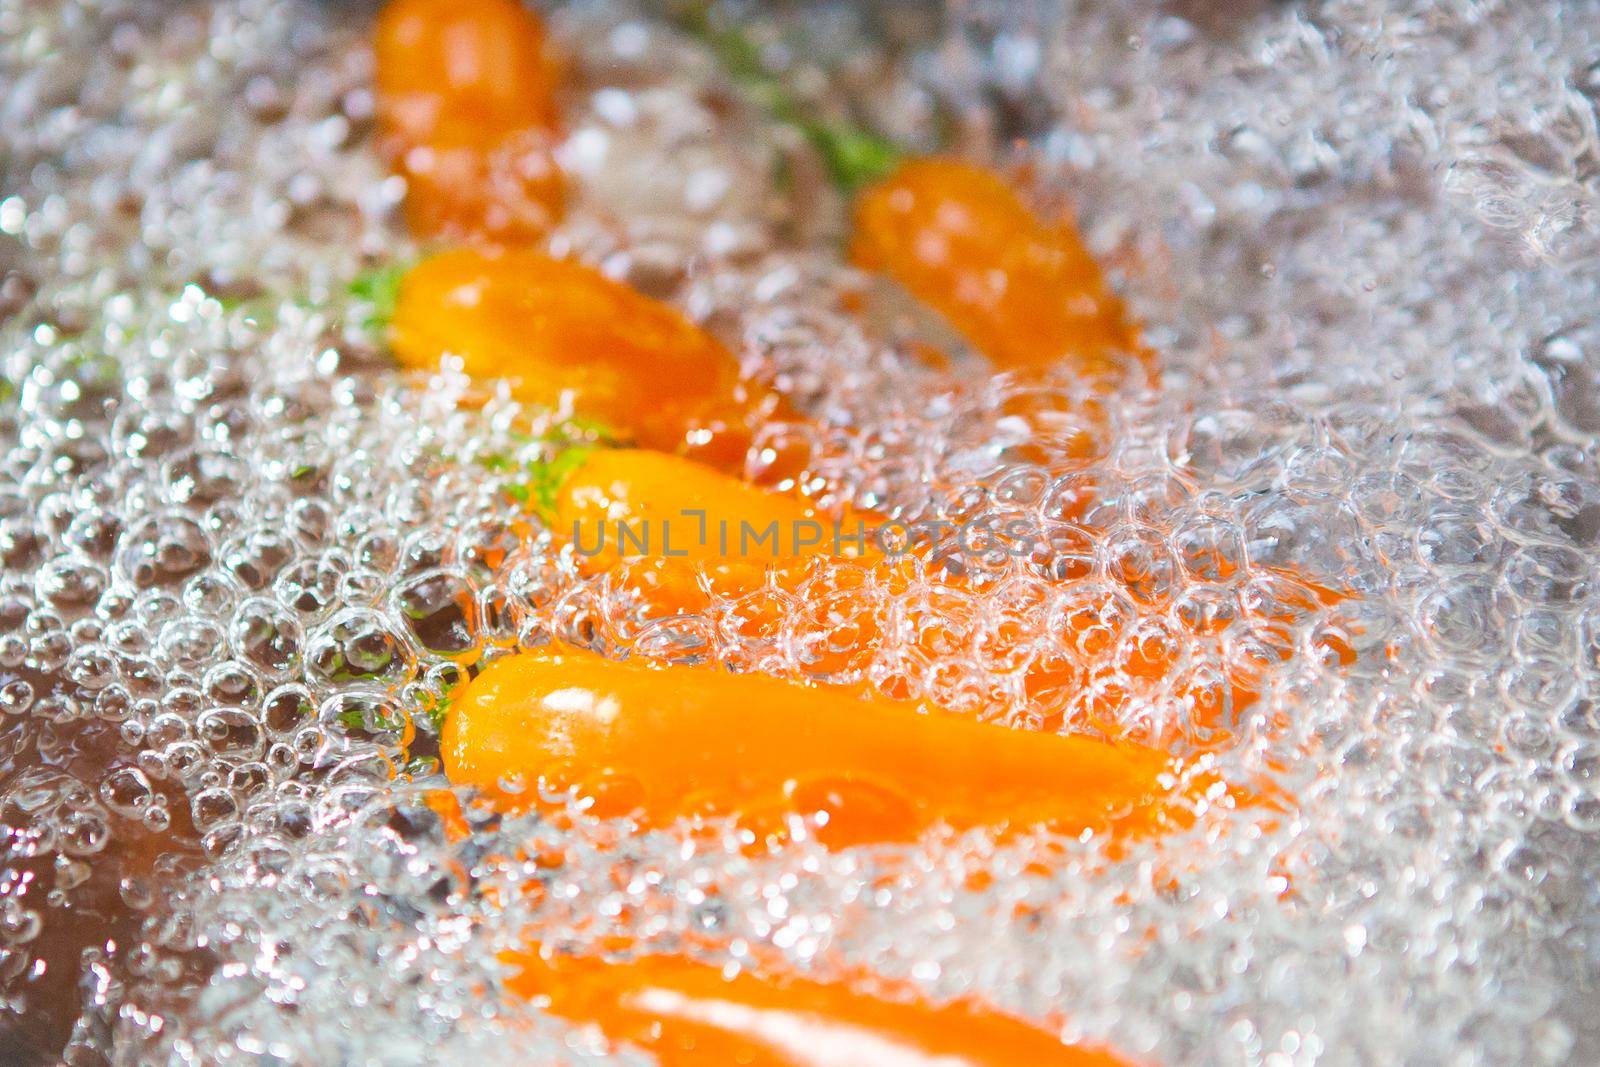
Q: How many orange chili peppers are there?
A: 6